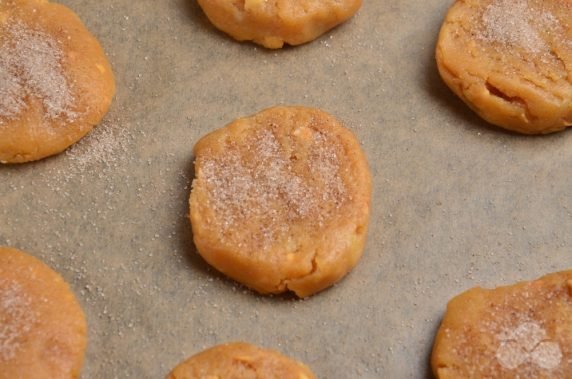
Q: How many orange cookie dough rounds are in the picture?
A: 7